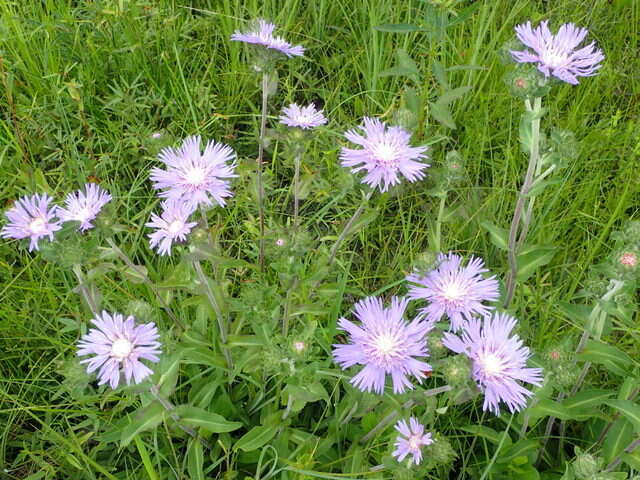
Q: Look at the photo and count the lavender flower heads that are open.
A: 13